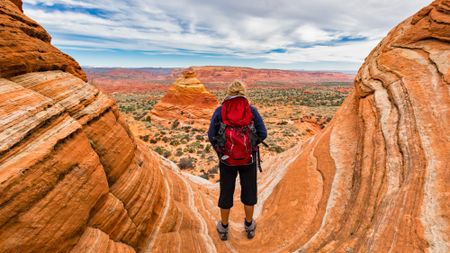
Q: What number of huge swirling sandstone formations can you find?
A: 2